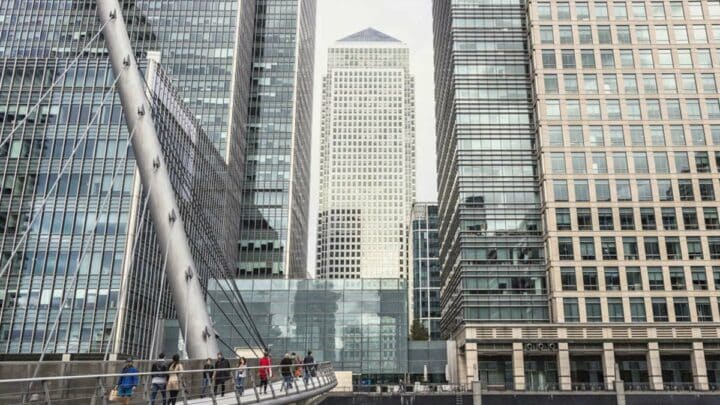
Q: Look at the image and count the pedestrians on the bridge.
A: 11